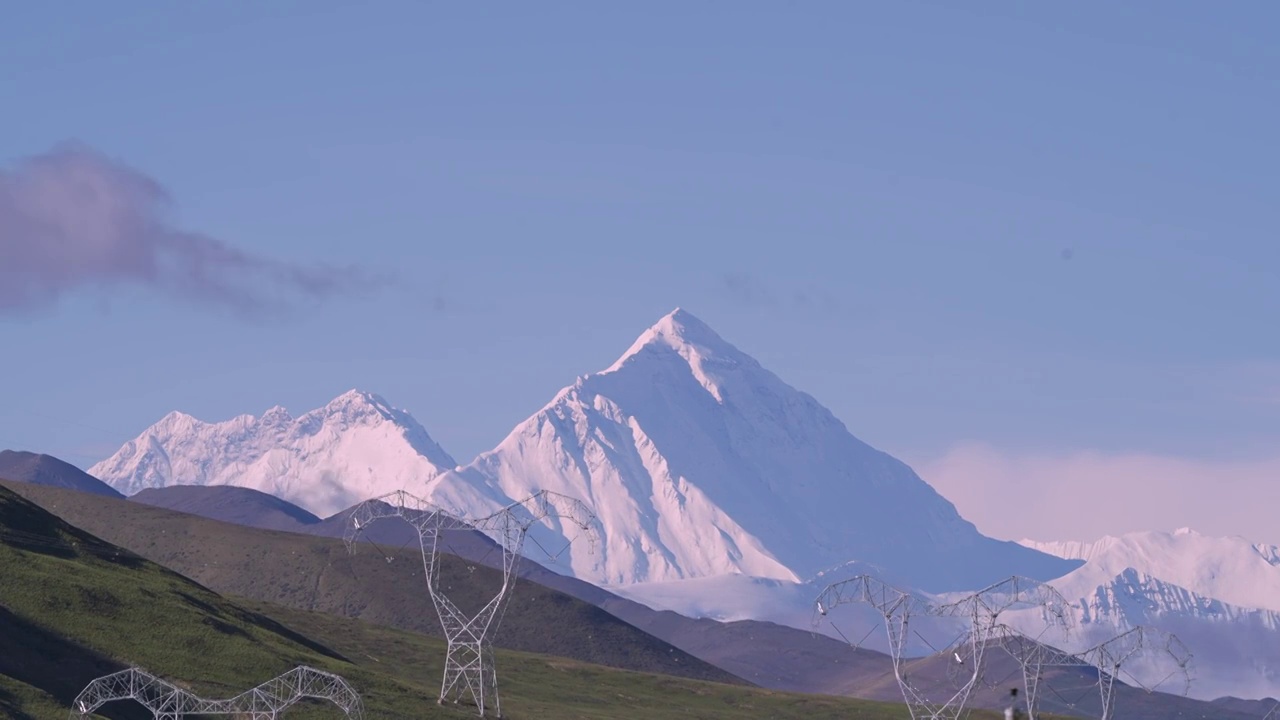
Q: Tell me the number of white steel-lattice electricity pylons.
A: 4